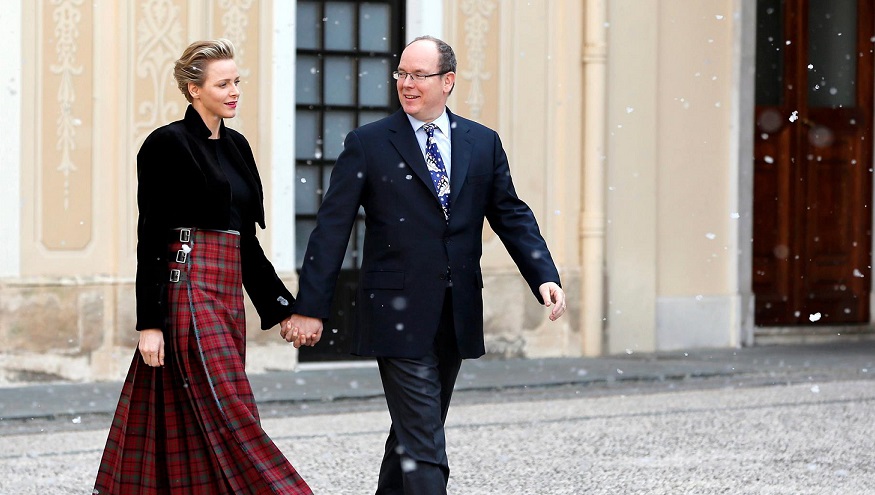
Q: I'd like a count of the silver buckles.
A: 3